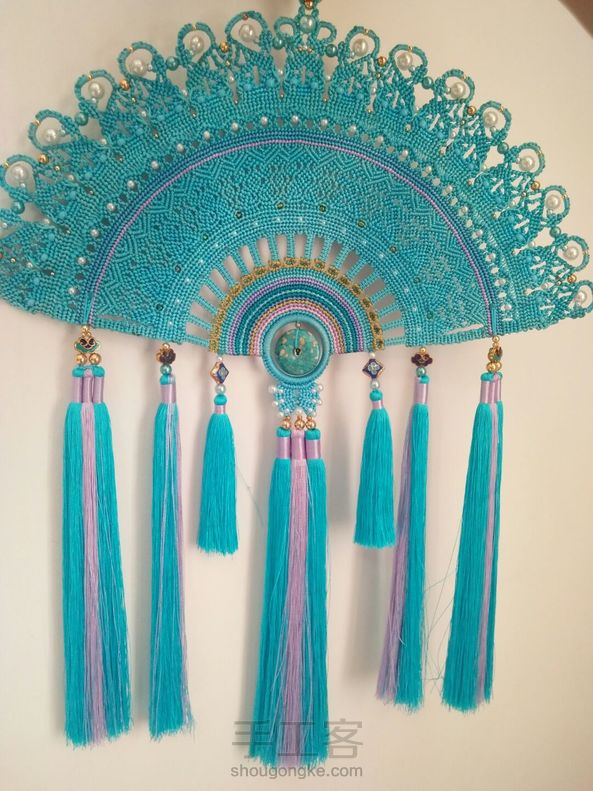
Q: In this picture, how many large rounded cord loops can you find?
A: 14